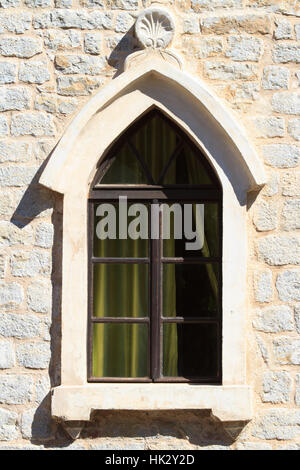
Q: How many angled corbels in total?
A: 2